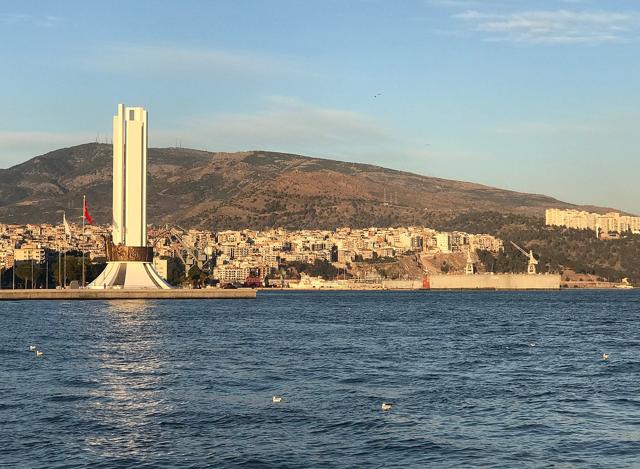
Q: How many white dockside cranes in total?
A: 2